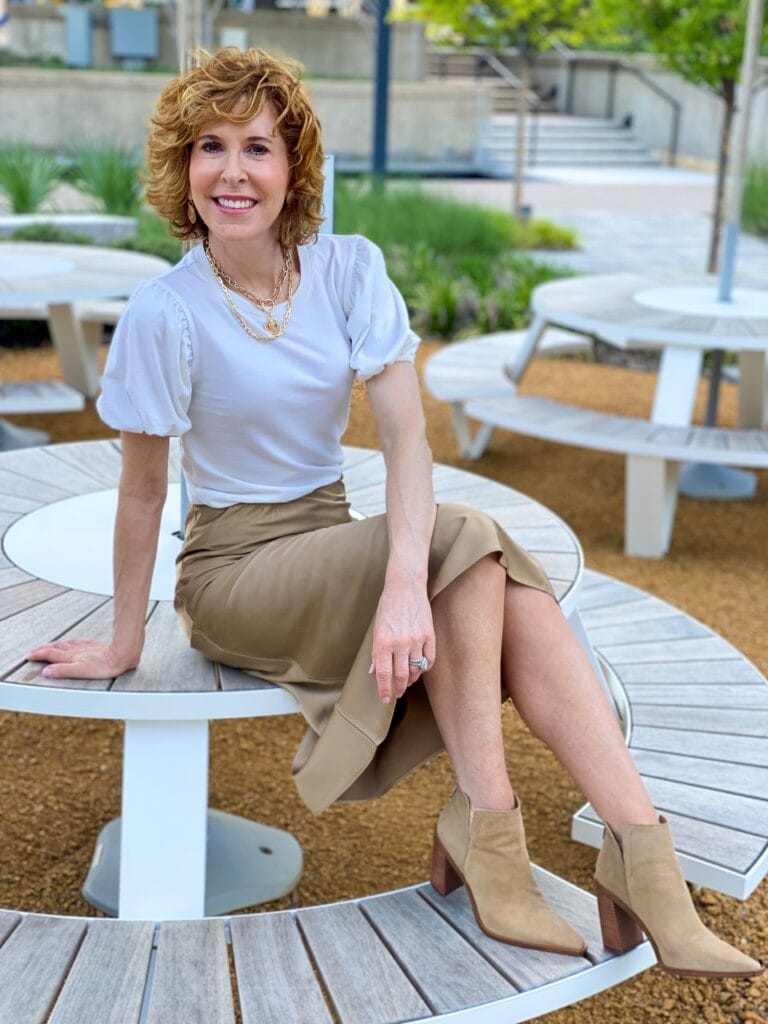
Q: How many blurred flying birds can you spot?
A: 0